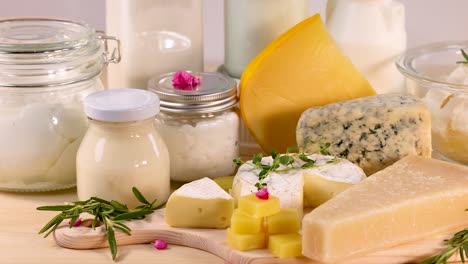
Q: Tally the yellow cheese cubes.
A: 5